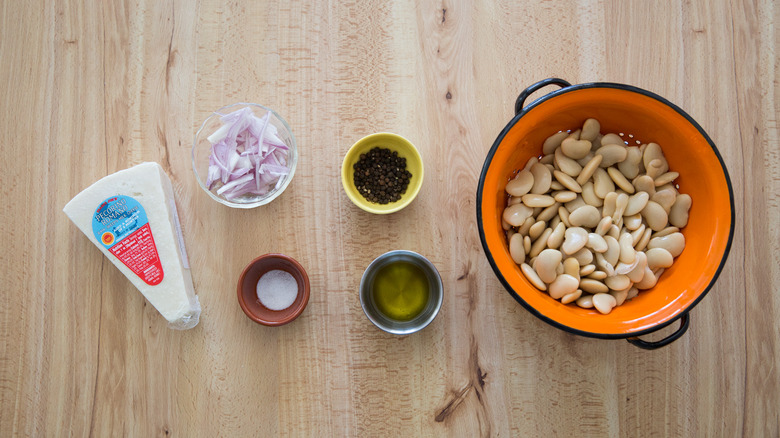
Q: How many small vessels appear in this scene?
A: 4